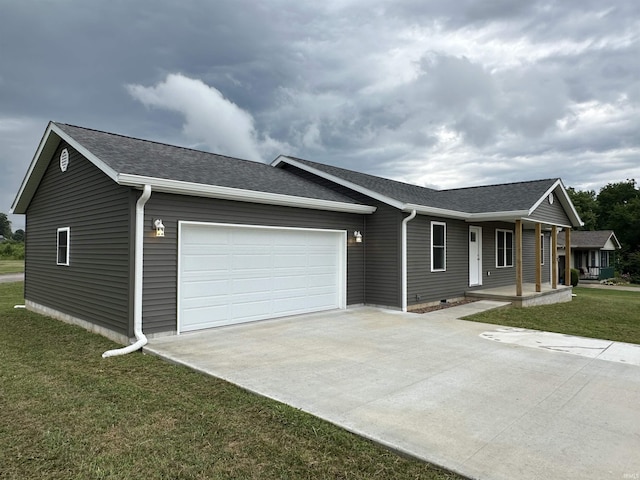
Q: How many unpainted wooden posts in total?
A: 4